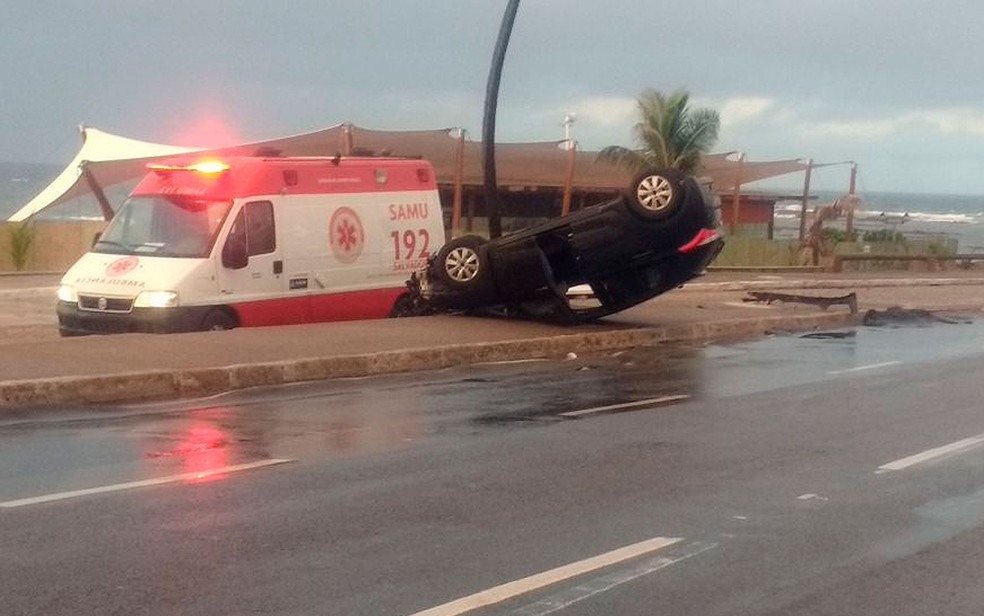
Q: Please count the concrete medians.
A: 1